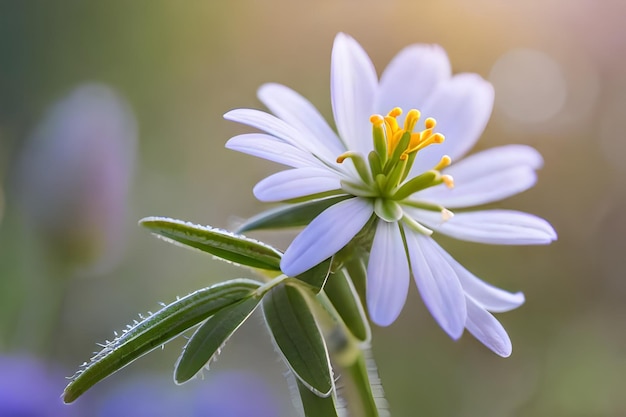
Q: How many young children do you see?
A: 0